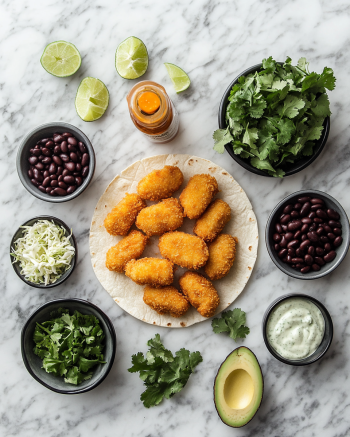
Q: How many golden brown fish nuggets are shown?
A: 11